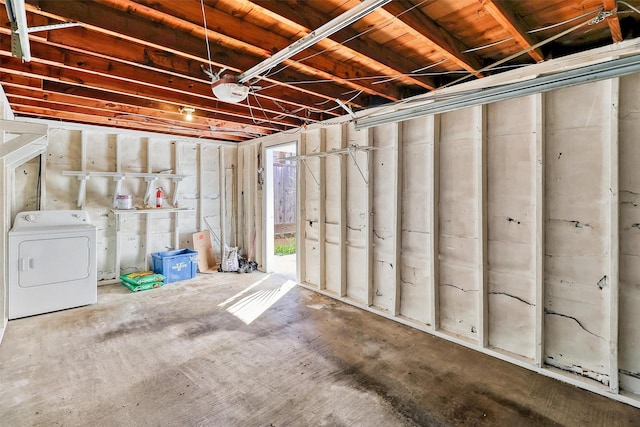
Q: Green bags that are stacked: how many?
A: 2